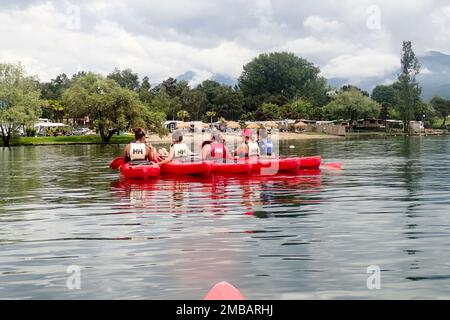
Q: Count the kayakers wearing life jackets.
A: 5